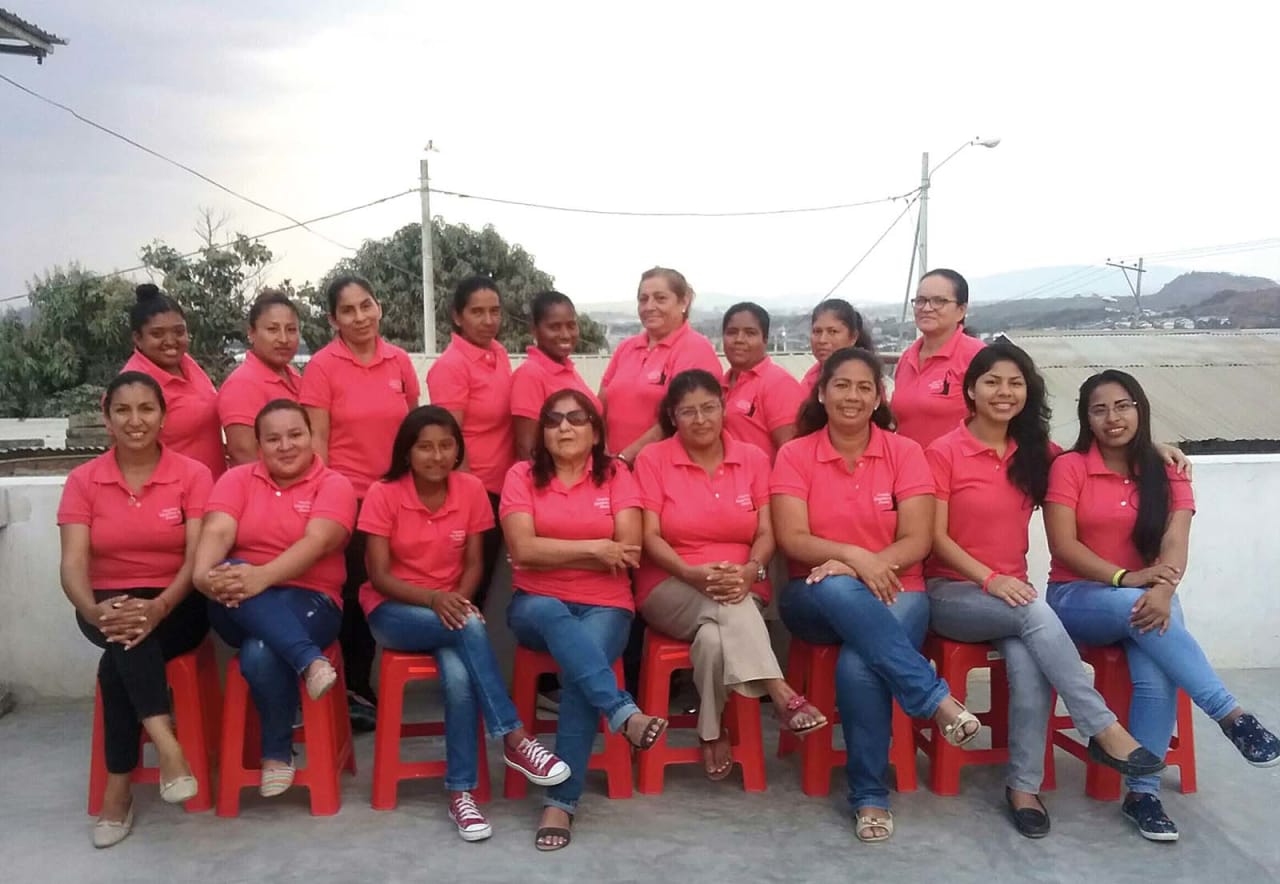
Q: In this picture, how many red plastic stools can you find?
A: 8